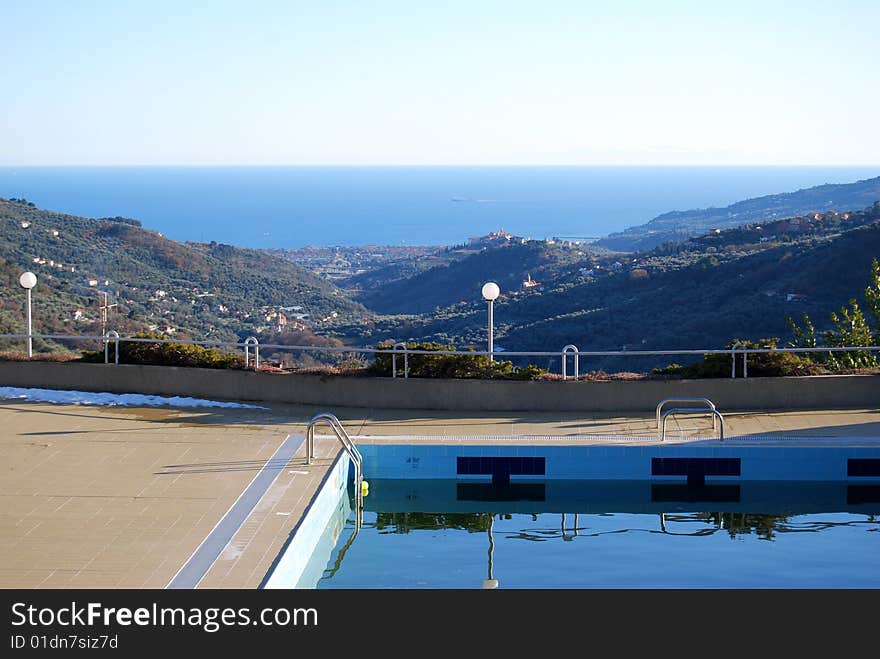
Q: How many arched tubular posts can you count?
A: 5